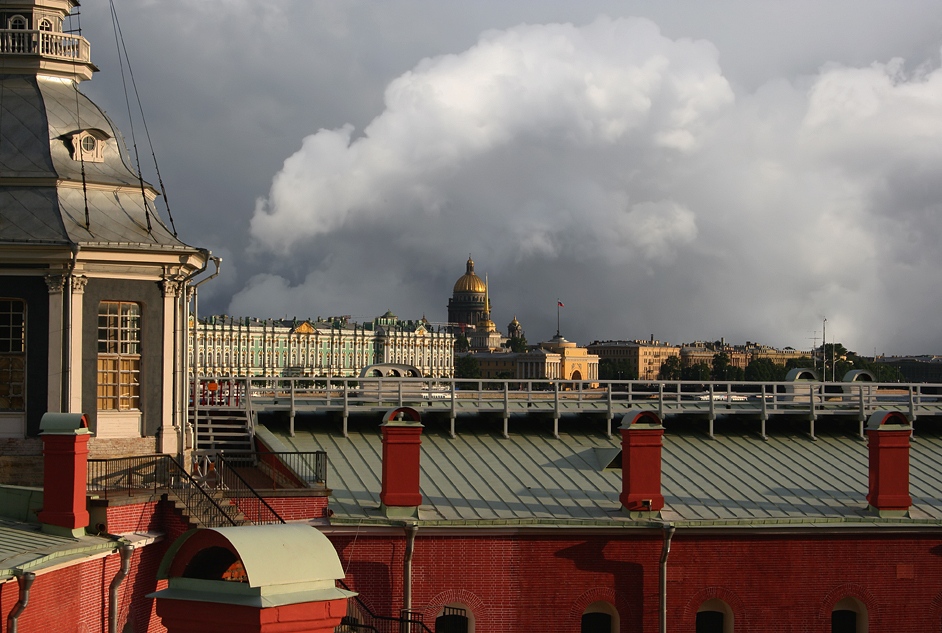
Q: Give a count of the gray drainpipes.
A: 7